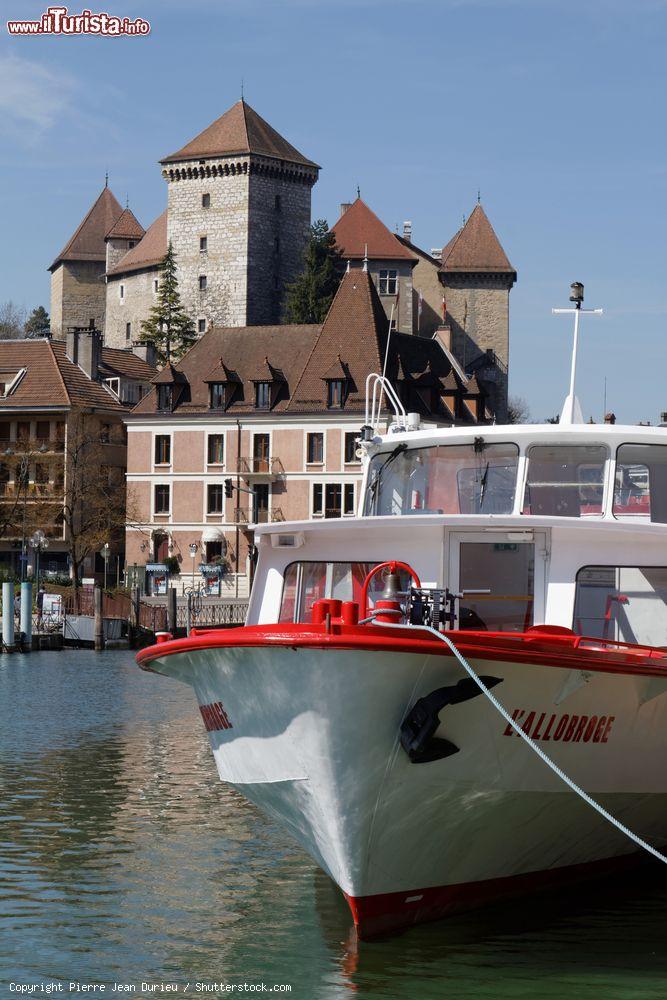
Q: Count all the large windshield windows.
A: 3